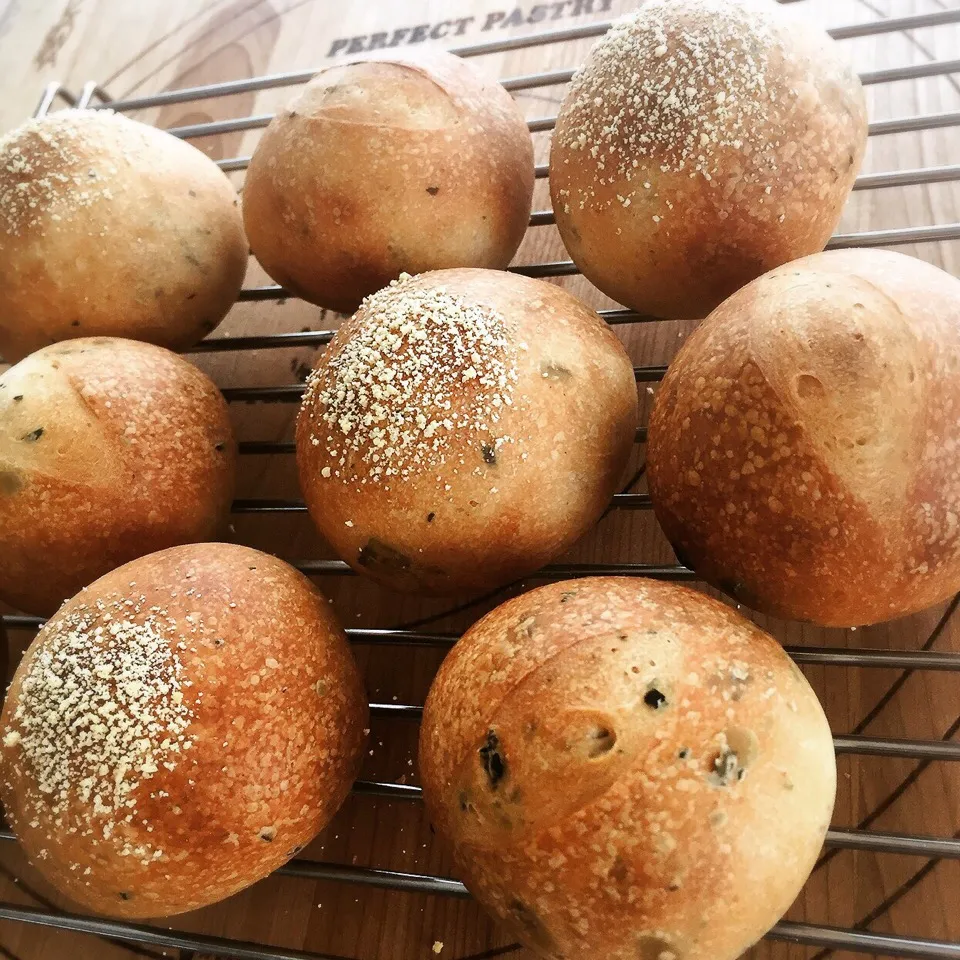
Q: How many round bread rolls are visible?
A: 8